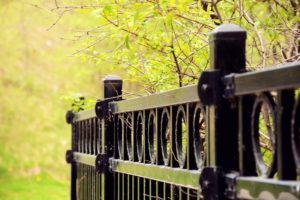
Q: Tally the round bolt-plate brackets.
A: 6